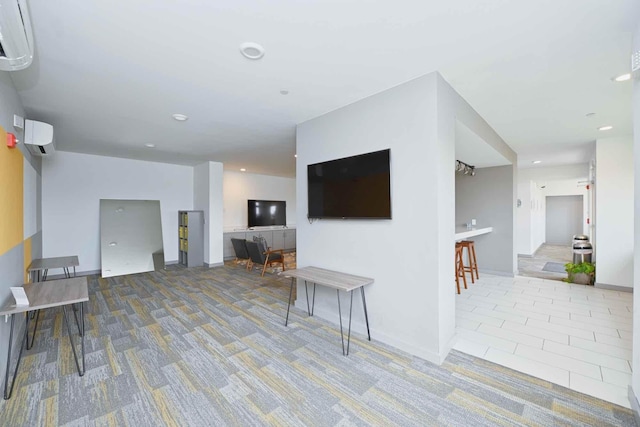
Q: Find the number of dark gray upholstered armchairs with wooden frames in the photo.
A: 2